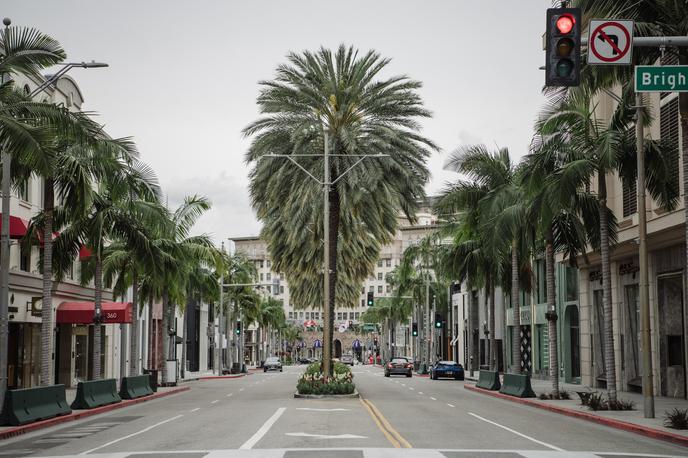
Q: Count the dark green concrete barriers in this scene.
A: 5